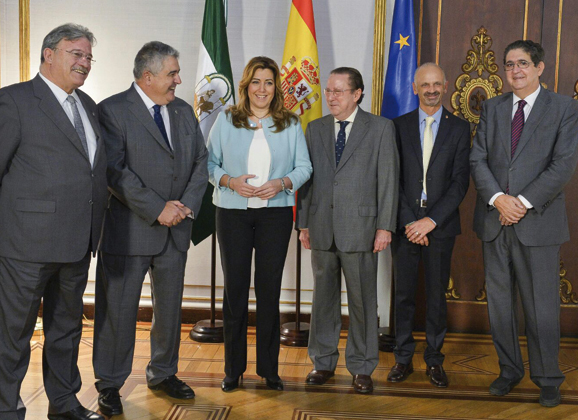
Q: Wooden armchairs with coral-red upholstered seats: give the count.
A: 0